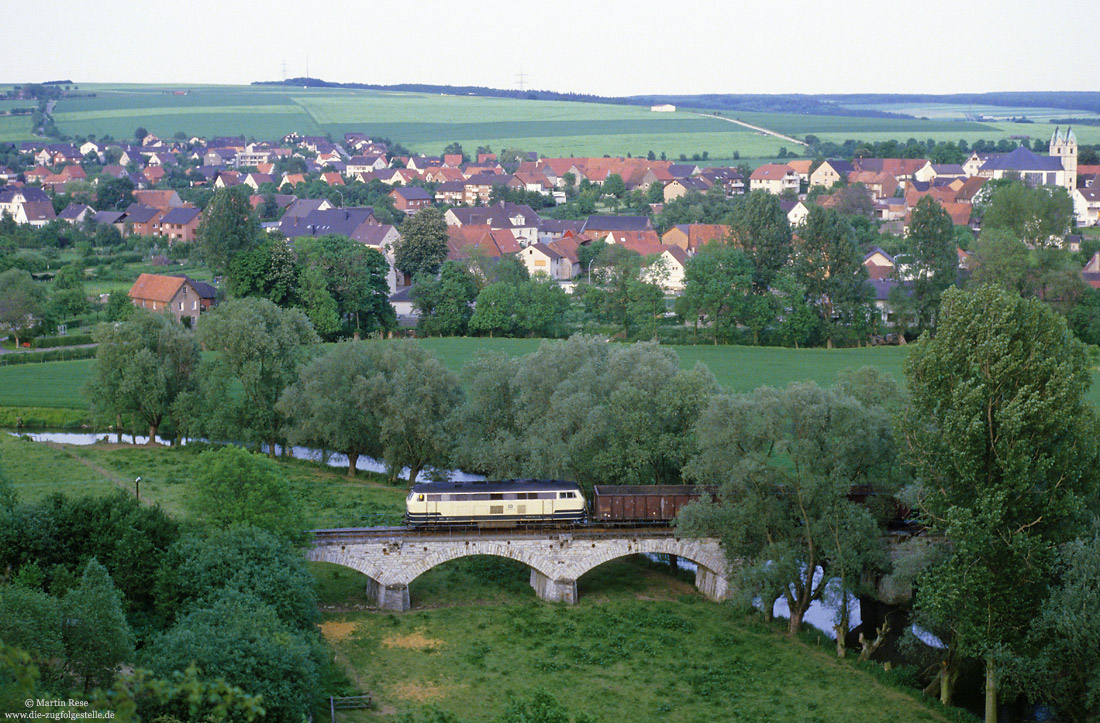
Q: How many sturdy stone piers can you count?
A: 3